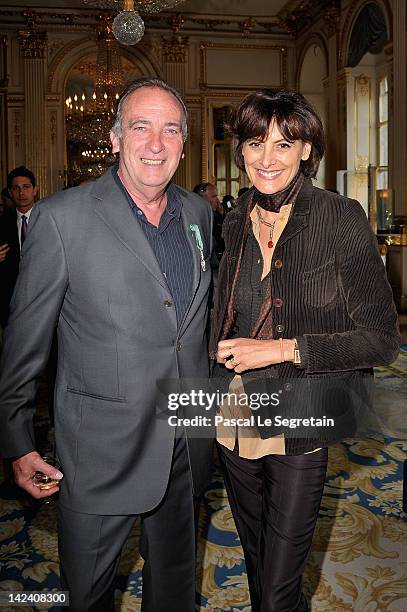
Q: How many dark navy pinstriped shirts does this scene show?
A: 1